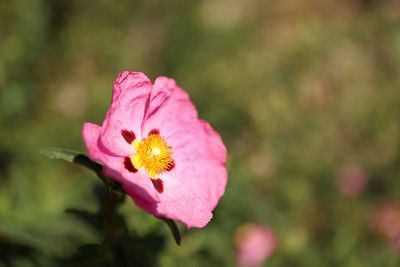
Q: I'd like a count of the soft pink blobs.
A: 3